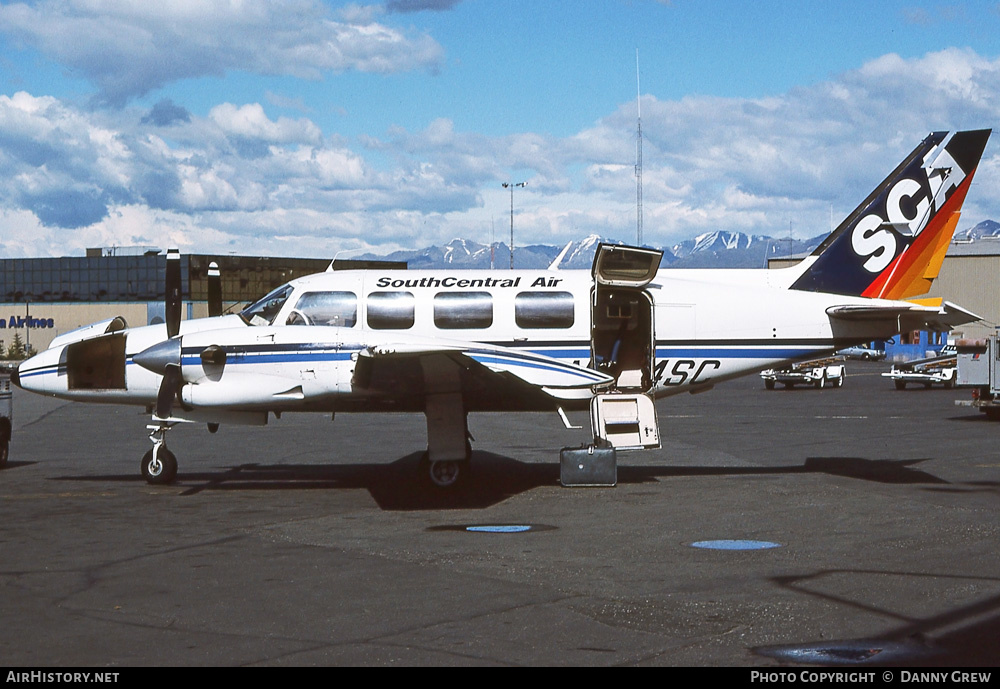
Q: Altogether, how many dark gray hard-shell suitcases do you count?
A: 1